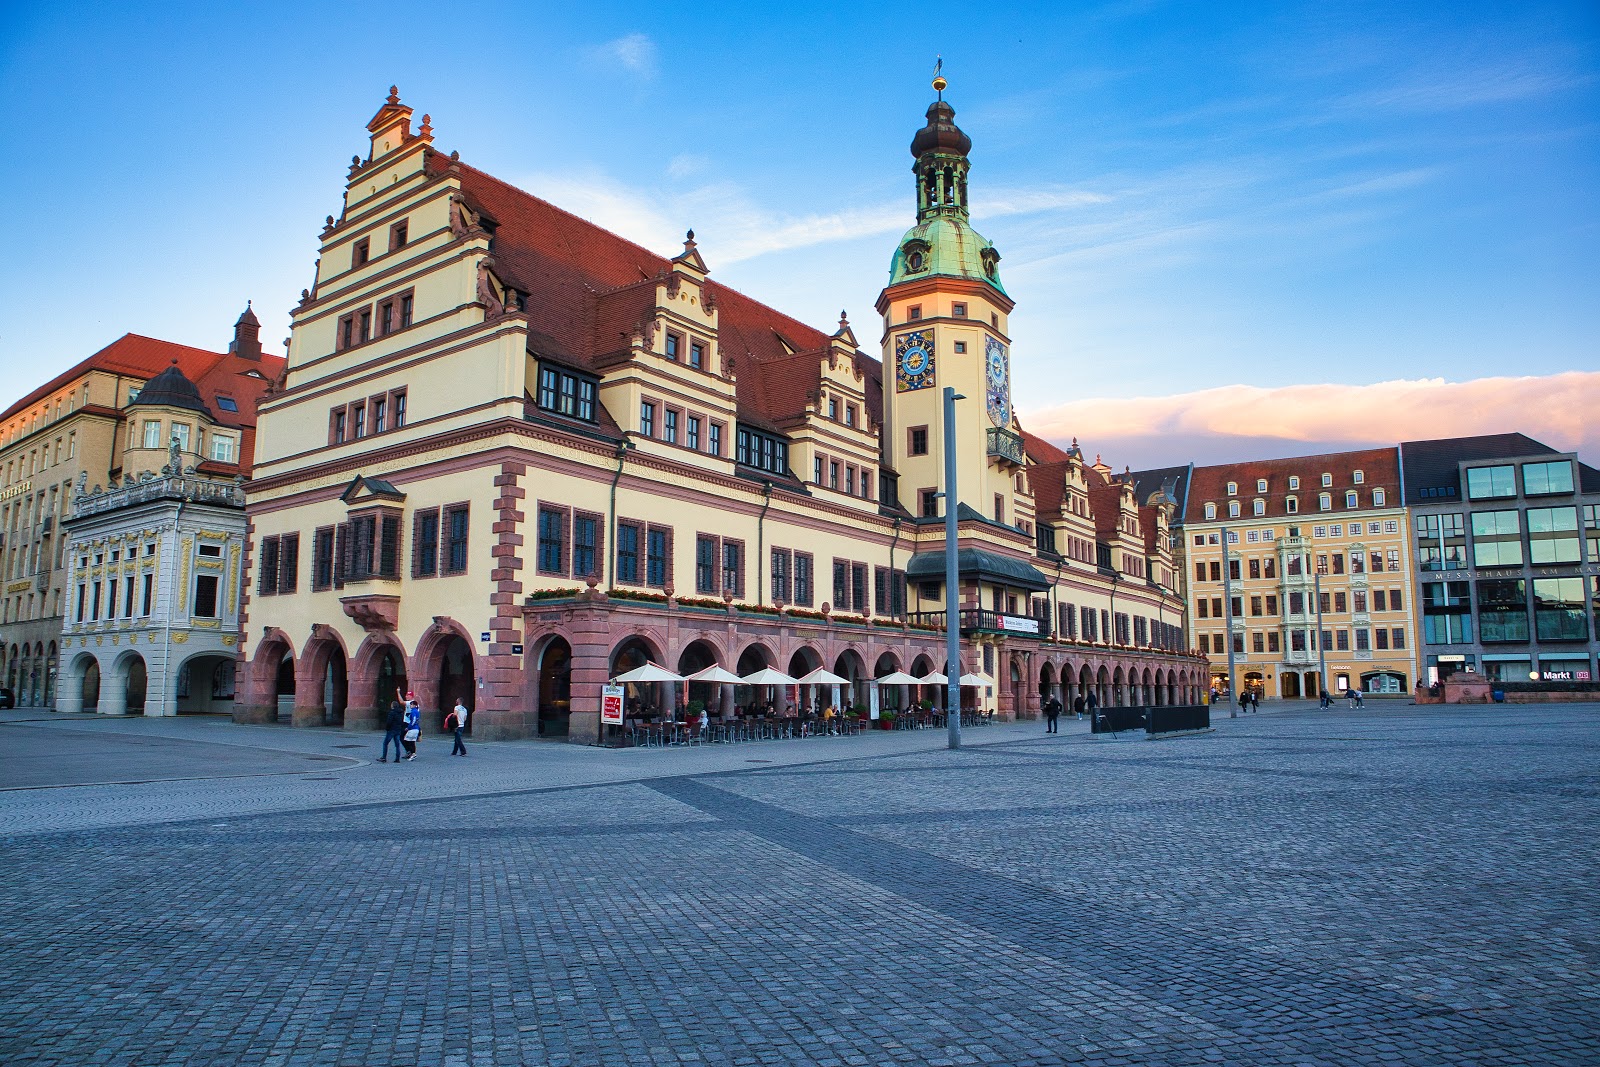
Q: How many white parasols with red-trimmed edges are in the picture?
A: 7